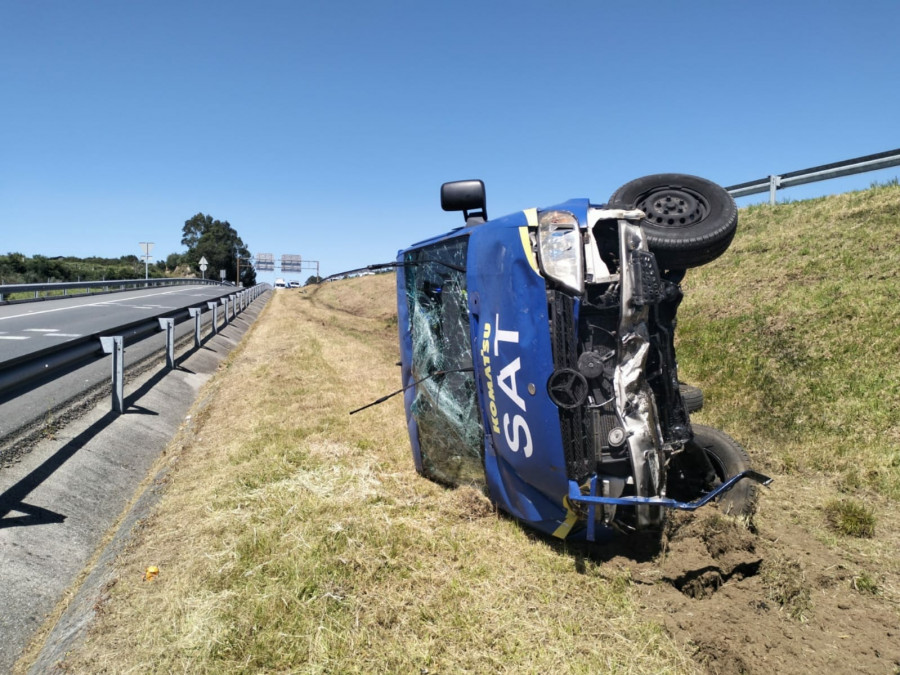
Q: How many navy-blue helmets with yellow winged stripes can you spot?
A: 0